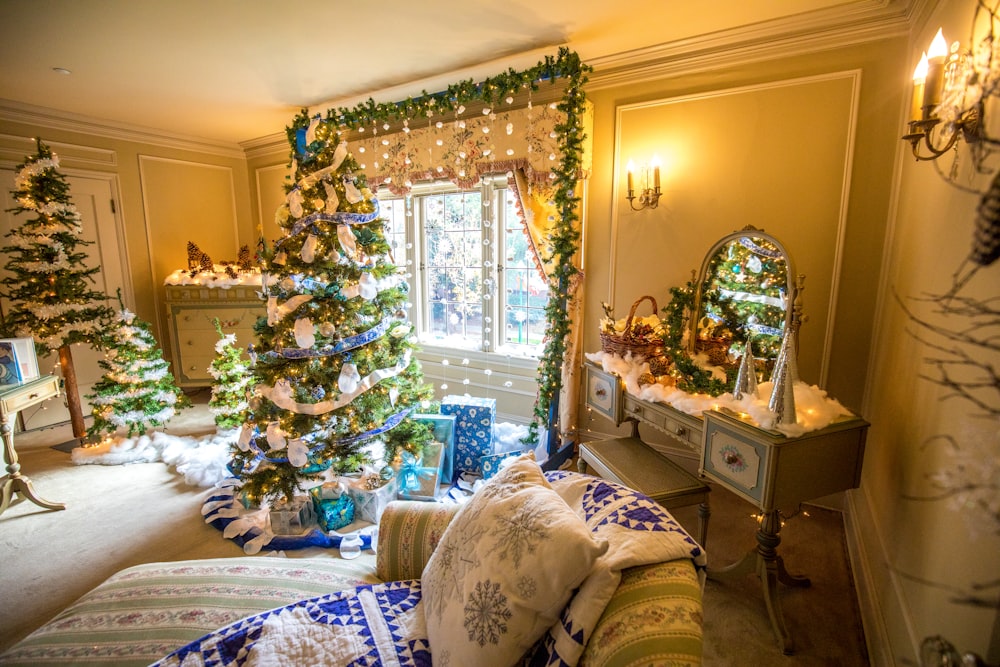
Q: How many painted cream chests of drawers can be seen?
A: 1